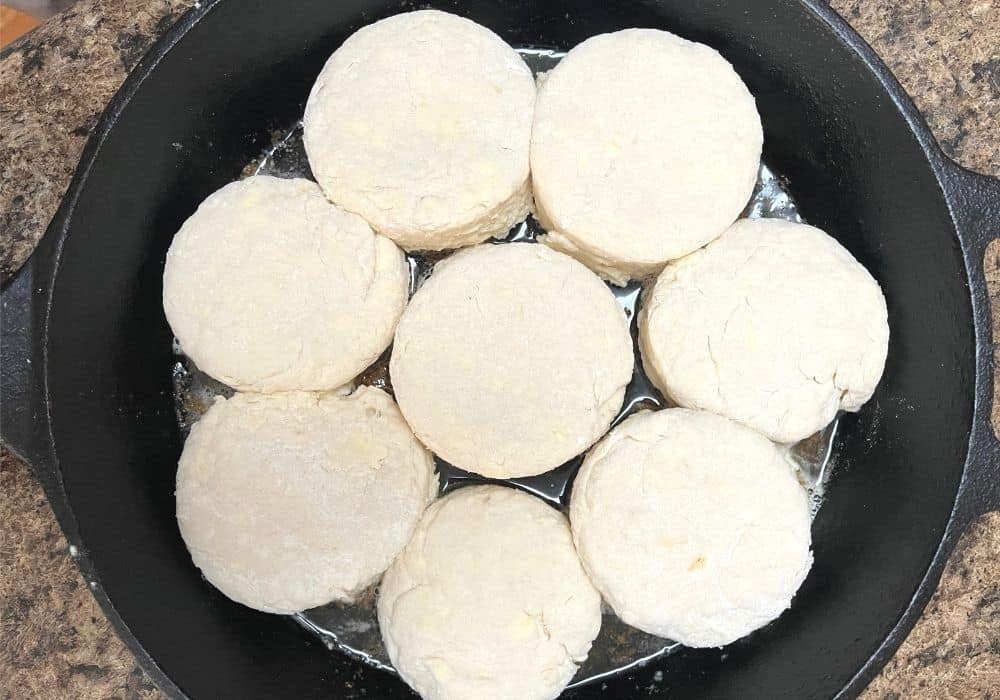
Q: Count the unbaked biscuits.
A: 8